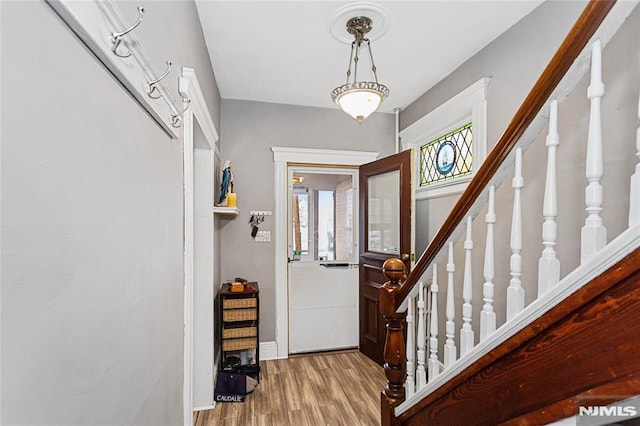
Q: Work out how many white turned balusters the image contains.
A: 10